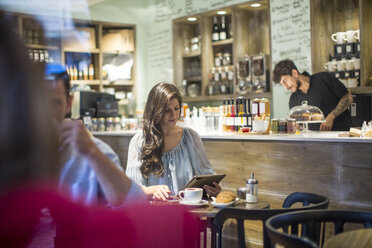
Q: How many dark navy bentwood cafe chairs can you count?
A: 2